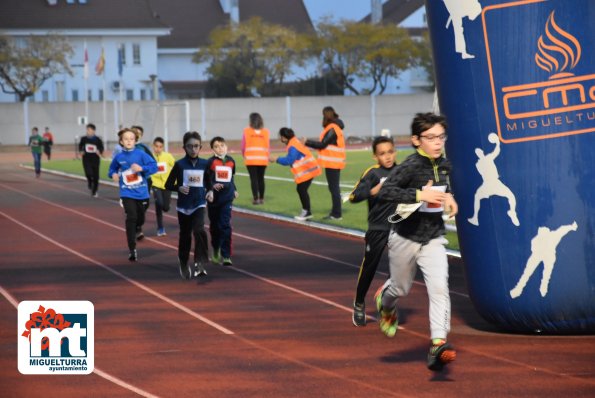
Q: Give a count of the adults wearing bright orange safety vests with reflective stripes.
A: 3